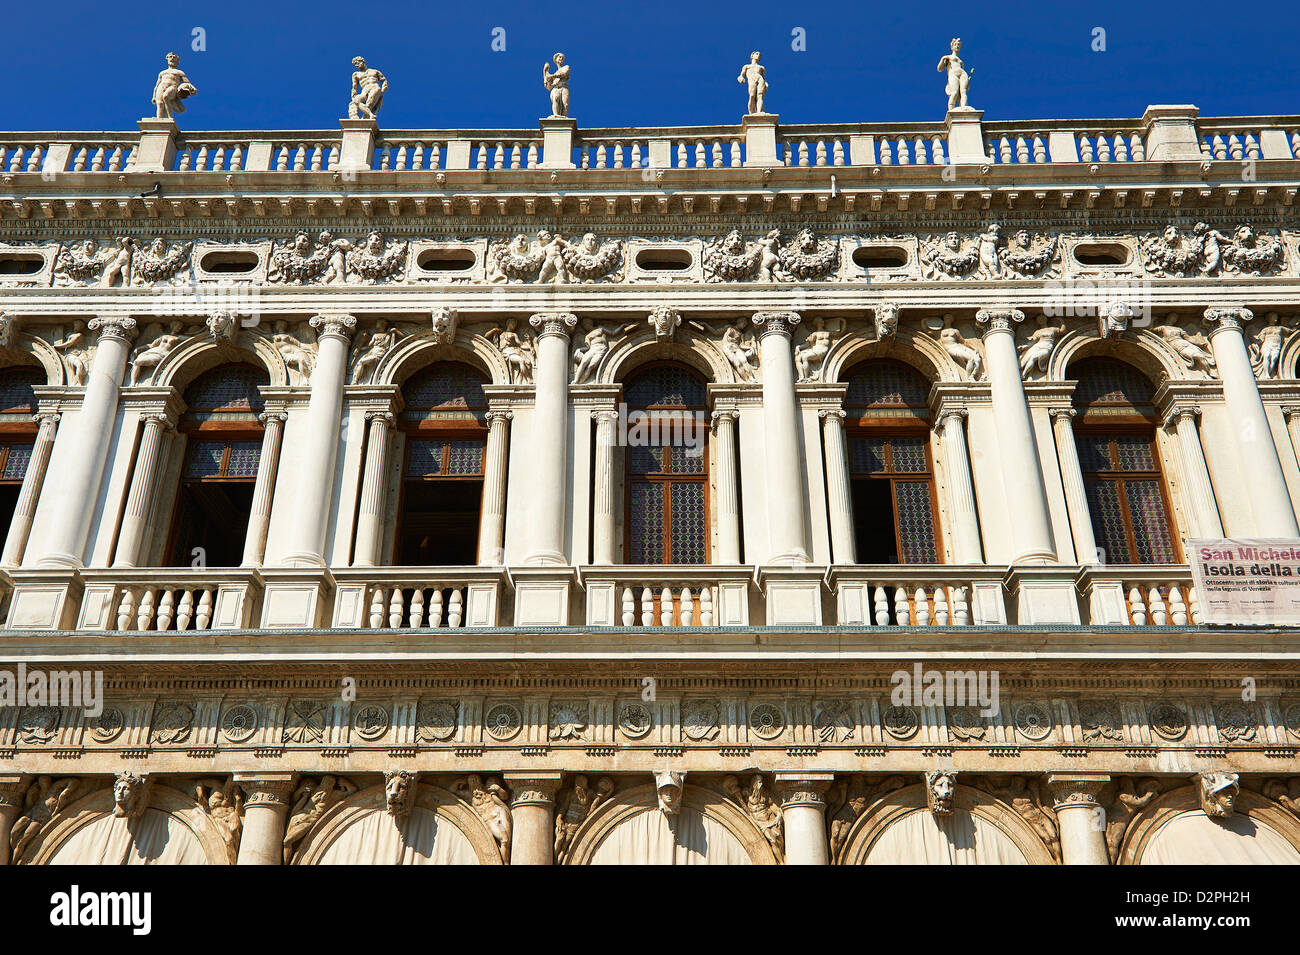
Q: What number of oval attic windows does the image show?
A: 6